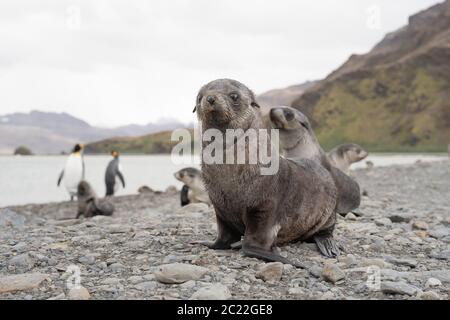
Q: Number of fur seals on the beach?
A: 5